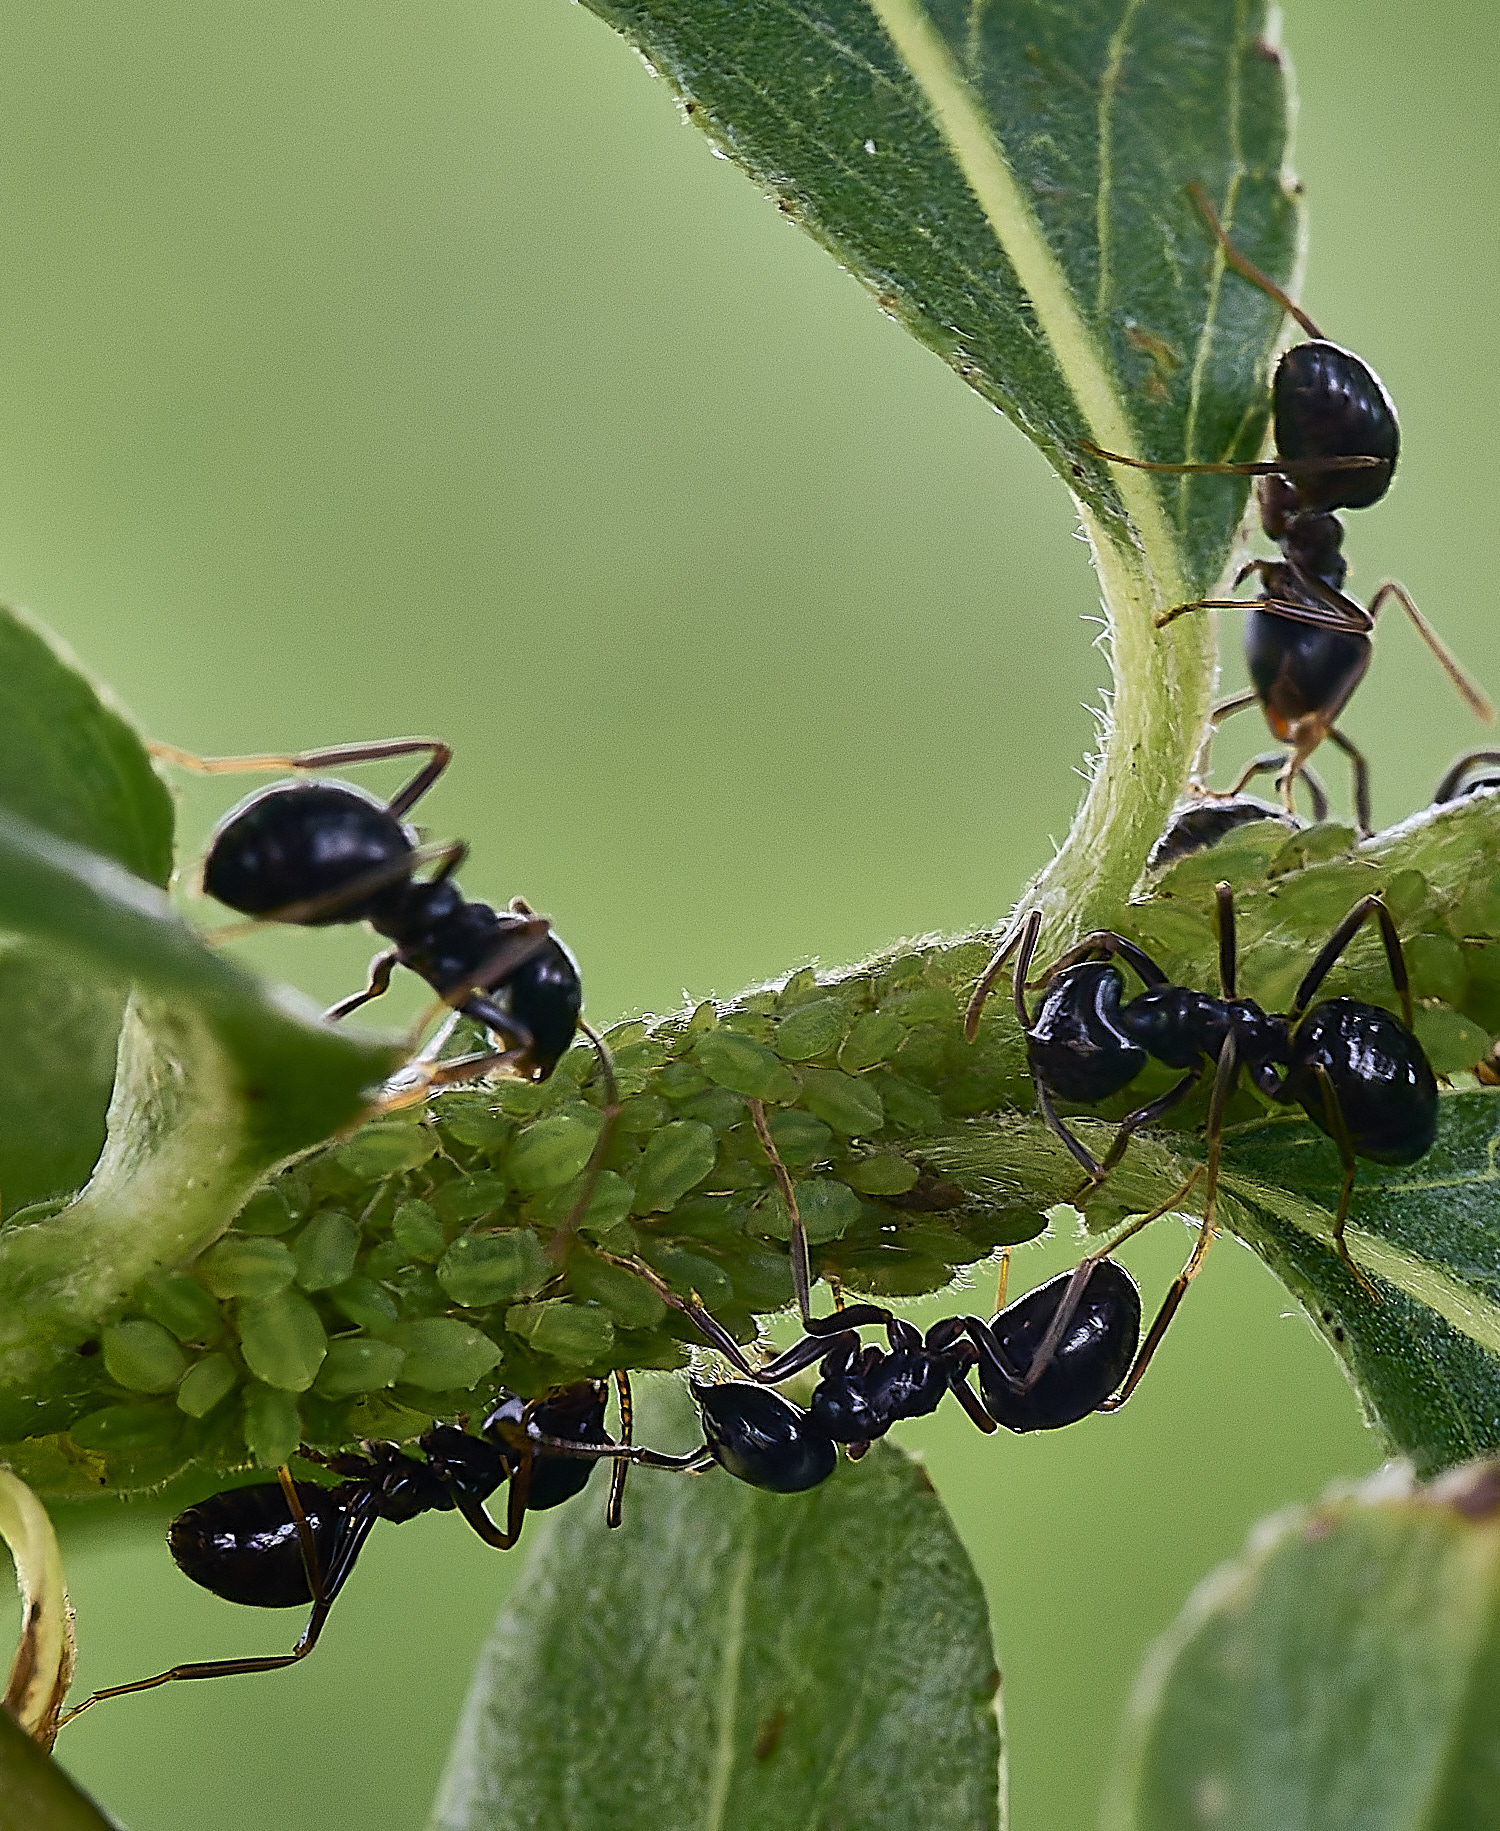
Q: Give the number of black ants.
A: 5